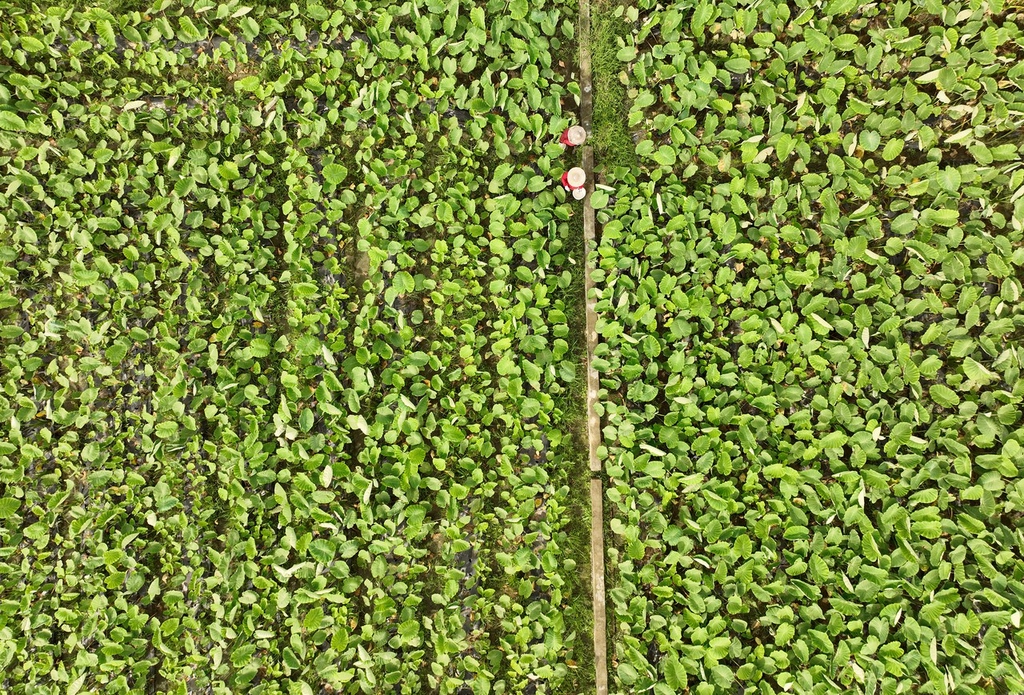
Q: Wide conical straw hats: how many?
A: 2